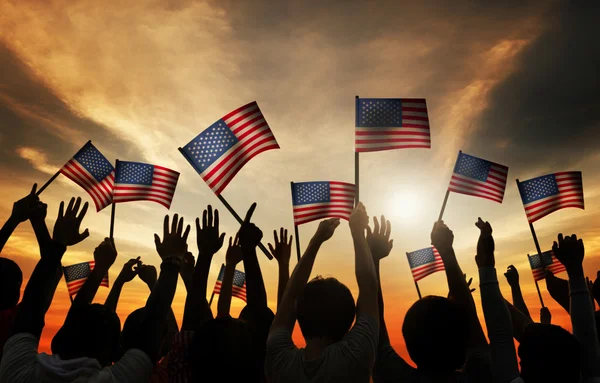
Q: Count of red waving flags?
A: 11